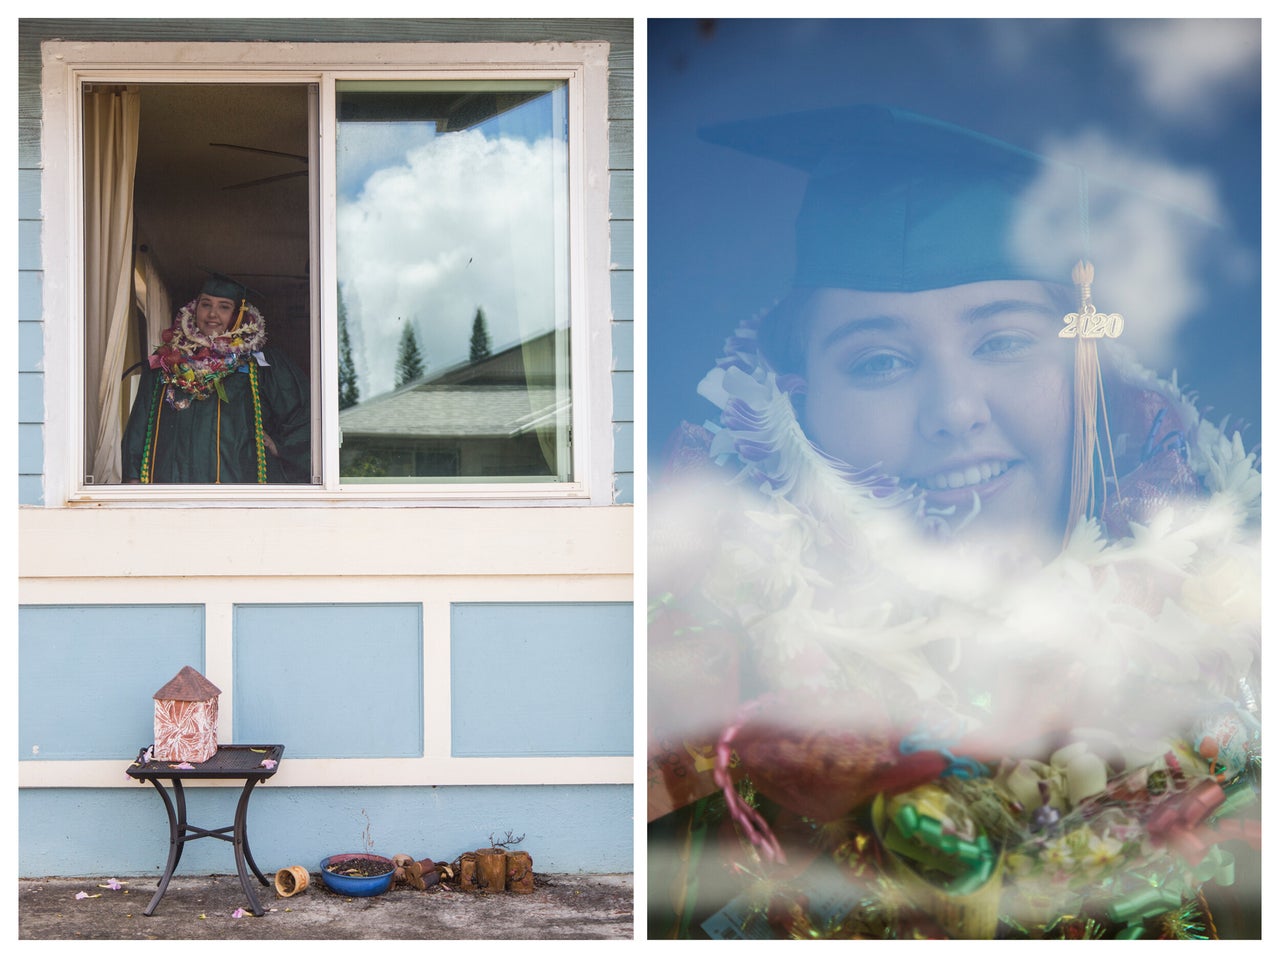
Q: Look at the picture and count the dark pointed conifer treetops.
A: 3